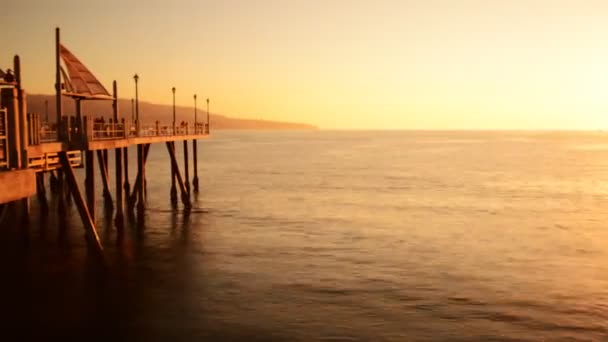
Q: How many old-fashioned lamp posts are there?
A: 4